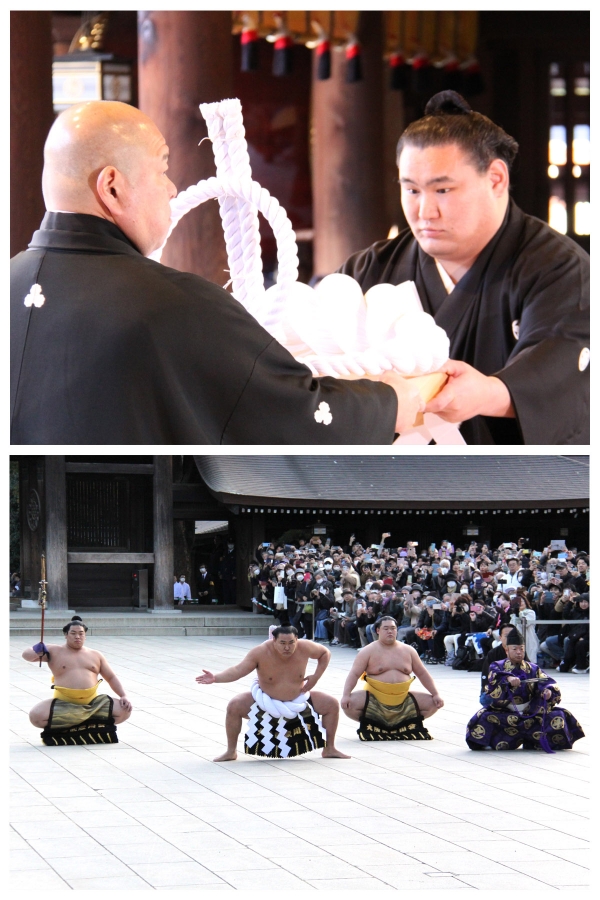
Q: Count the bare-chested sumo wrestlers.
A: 3